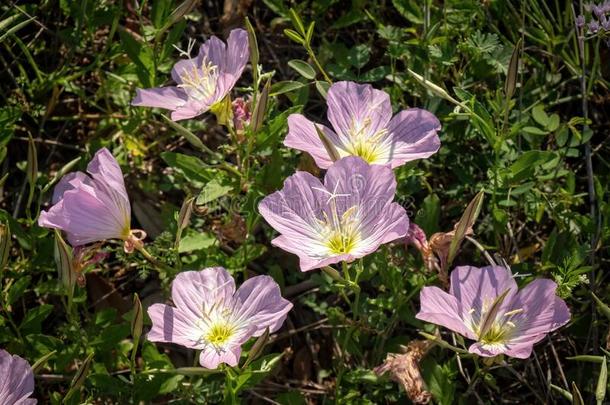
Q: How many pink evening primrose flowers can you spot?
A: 7